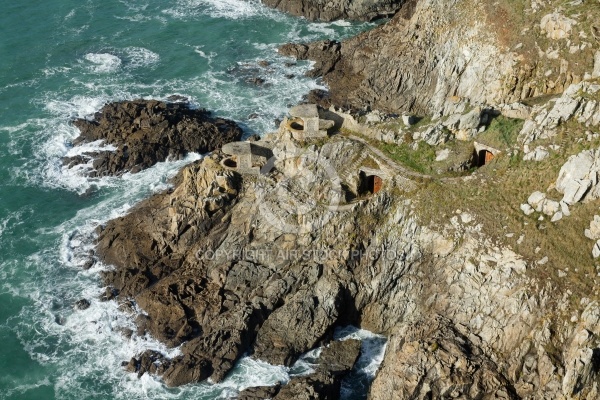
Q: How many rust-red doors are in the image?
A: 2